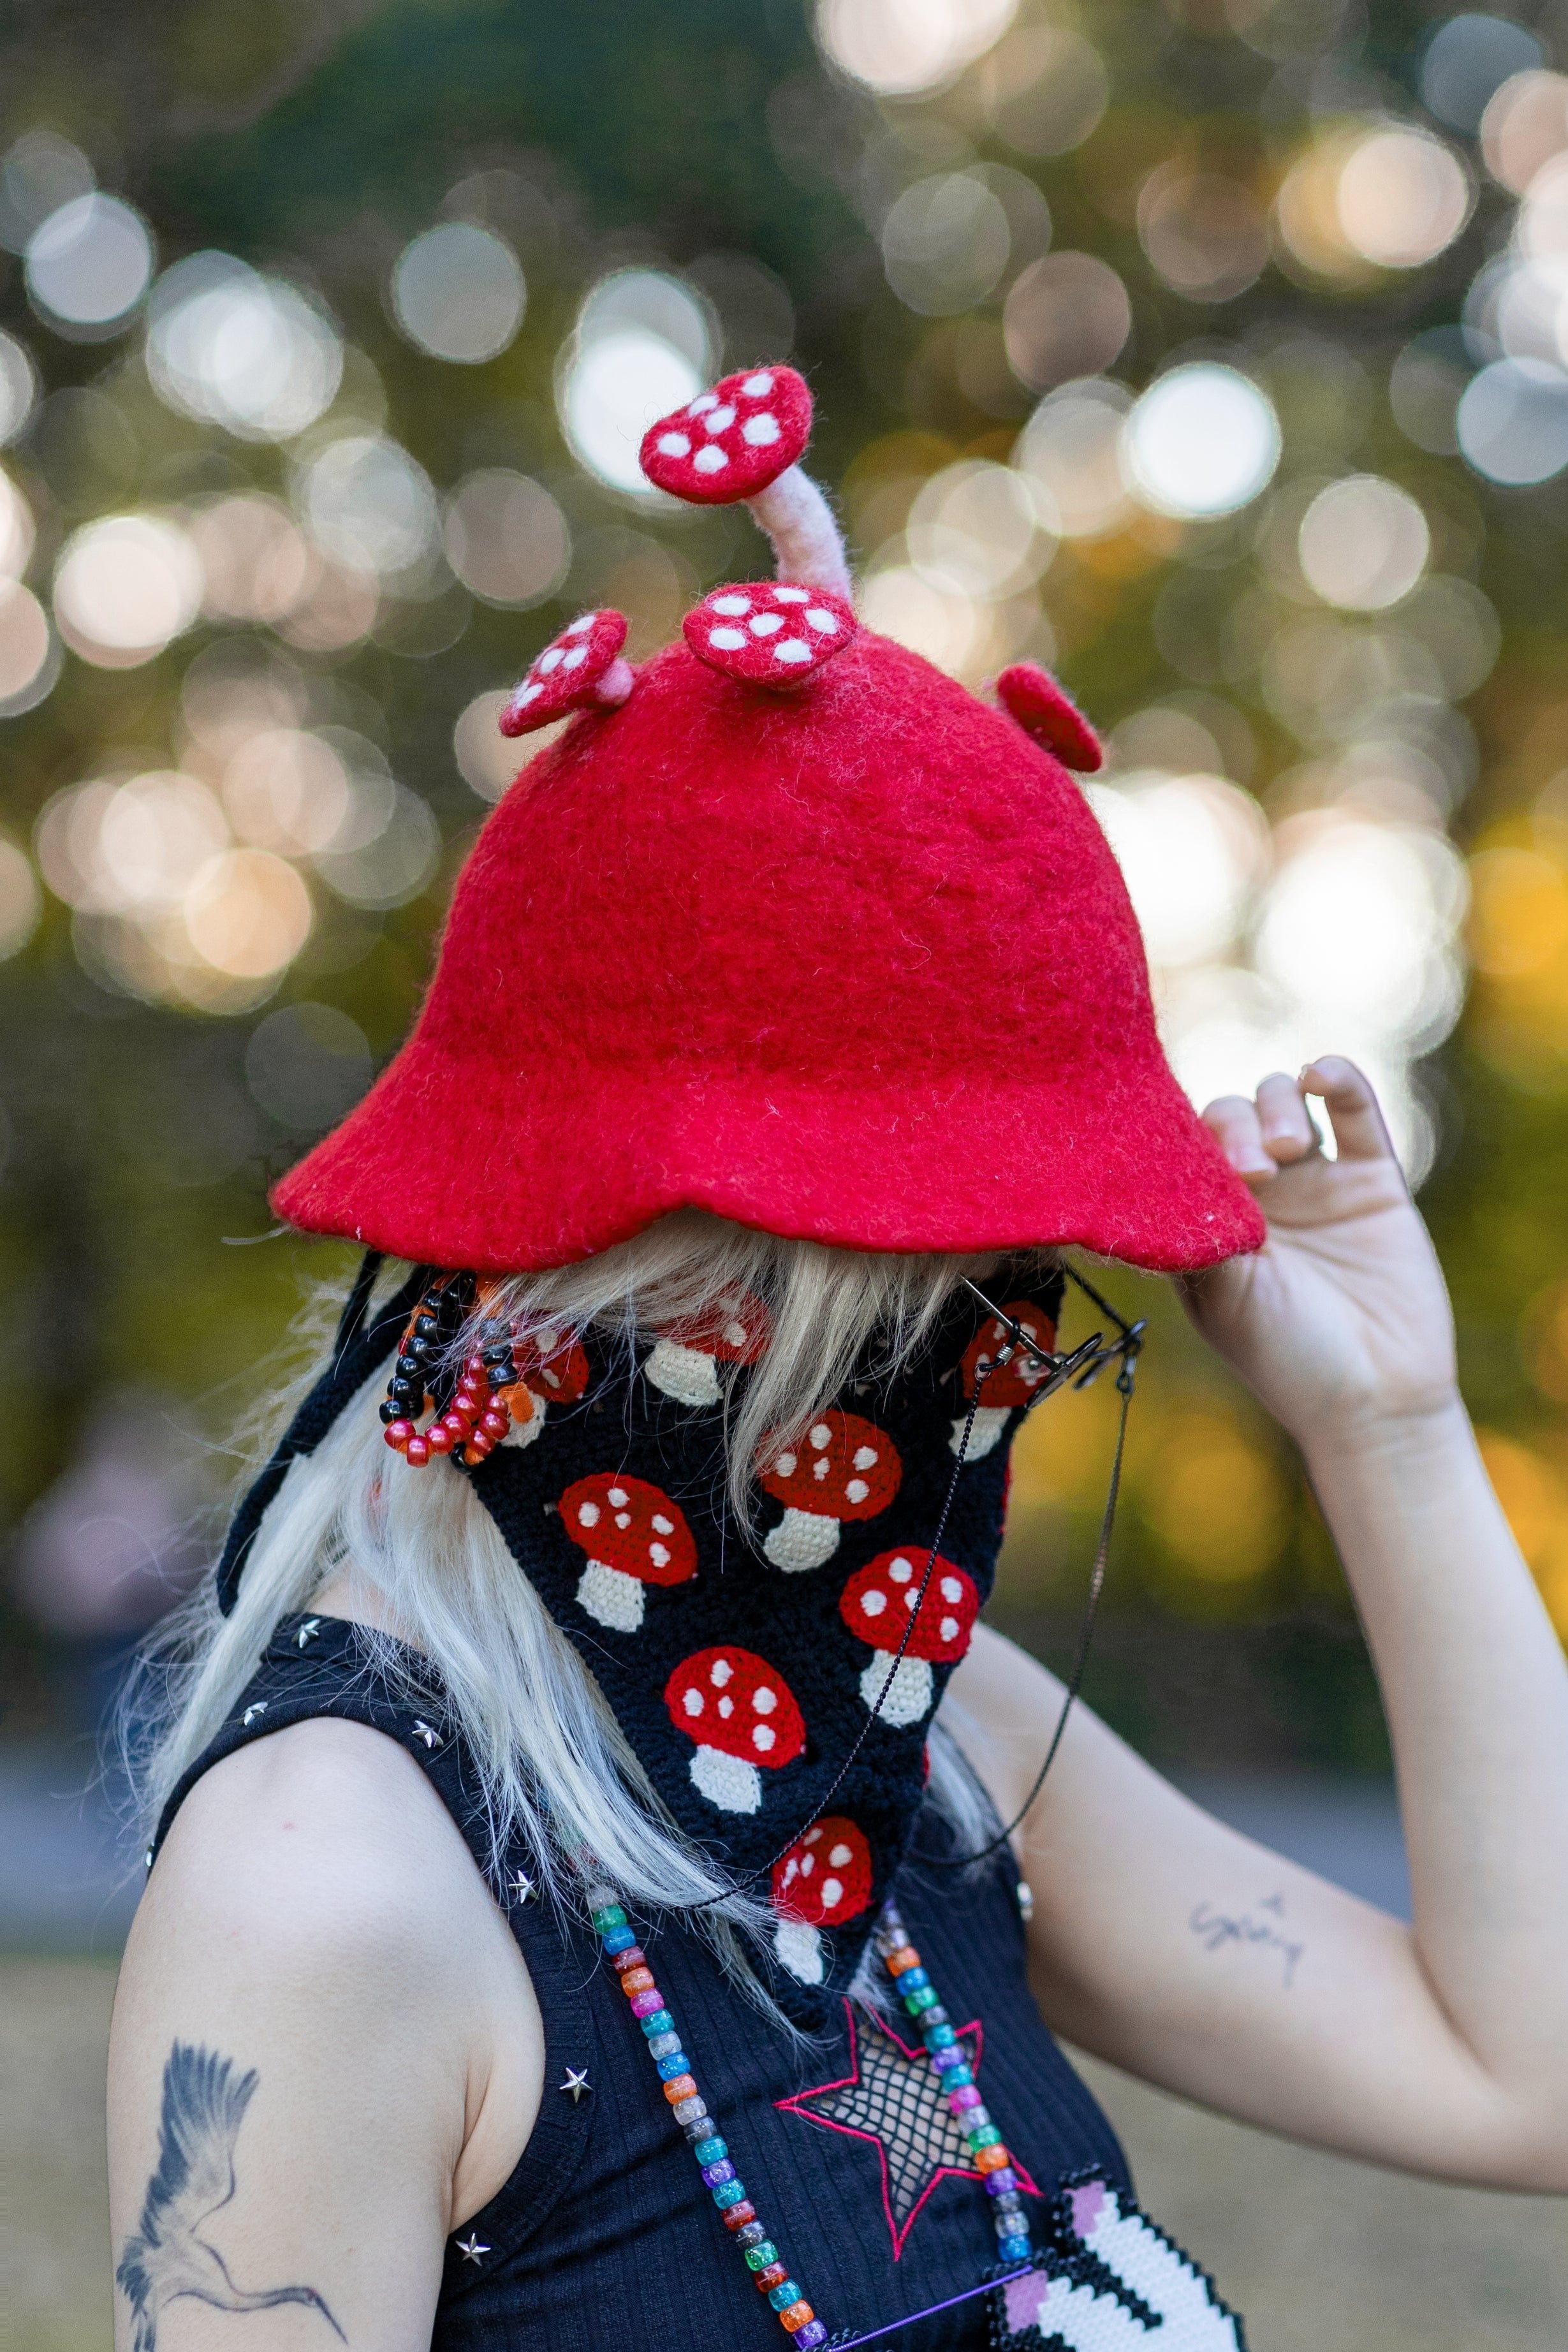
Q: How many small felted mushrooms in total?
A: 4